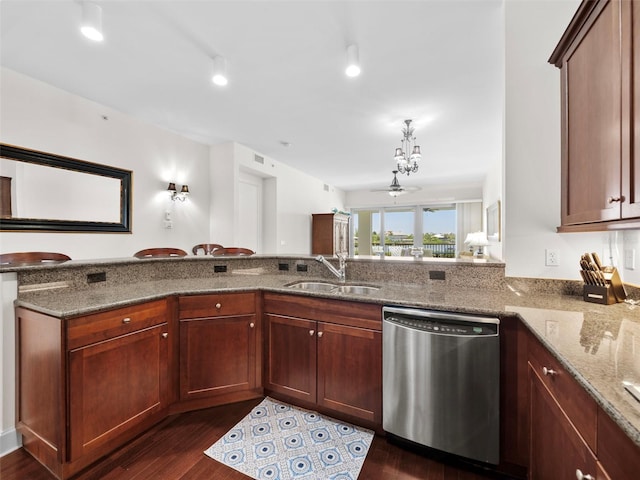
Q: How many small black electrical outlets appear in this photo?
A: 5